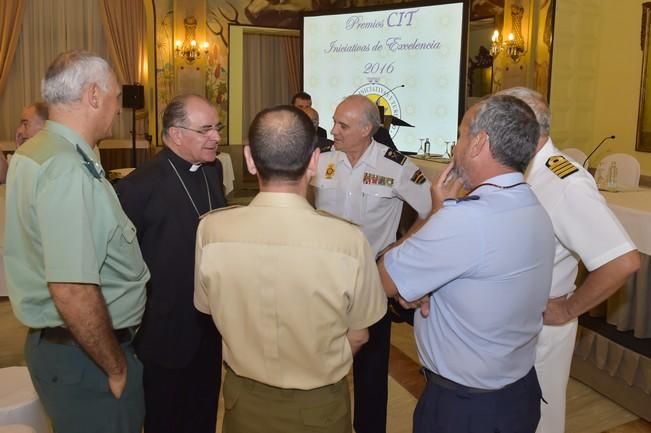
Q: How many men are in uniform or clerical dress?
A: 6